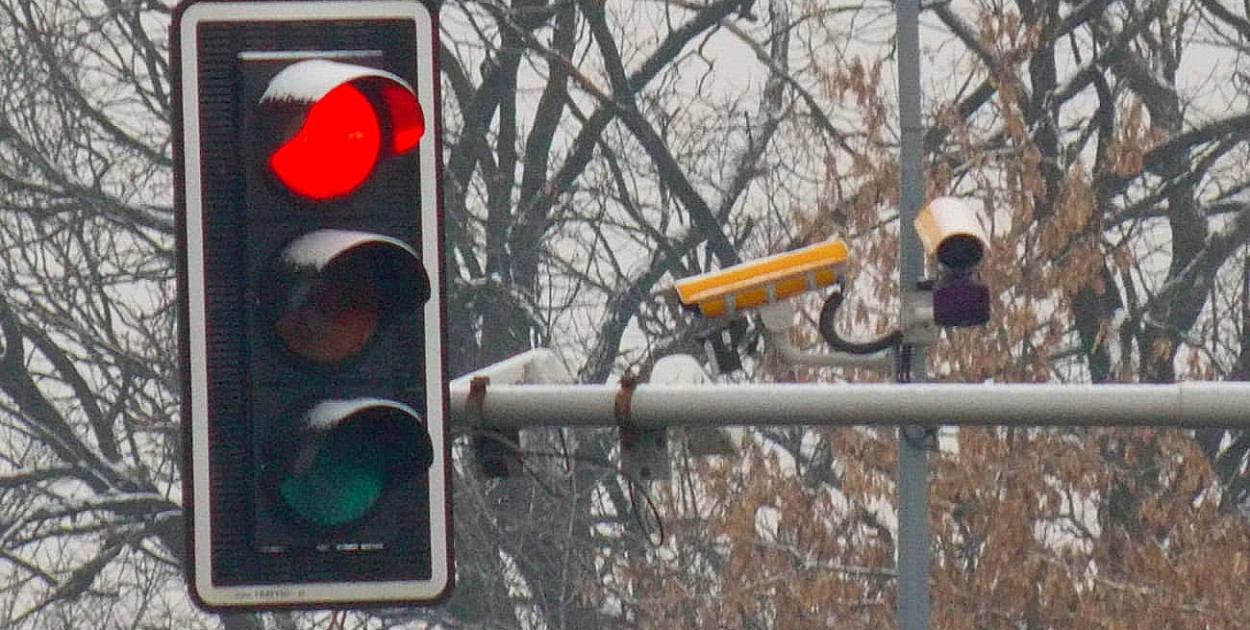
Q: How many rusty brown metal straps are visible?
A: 2